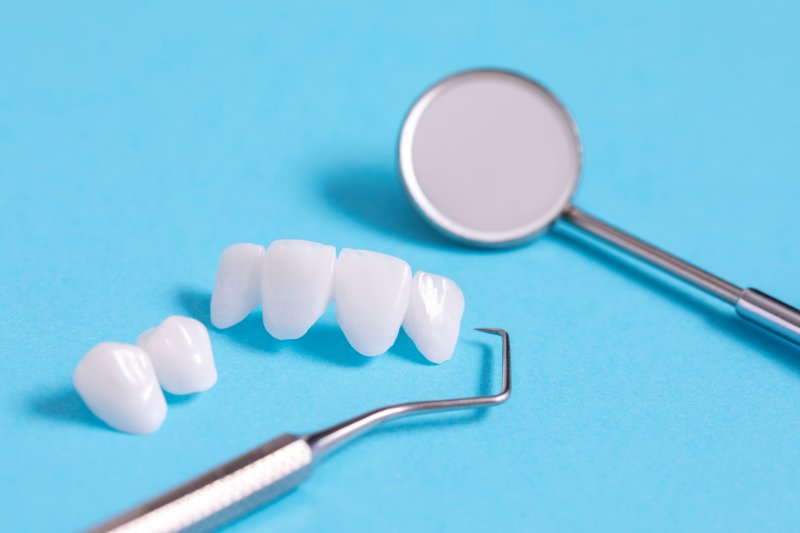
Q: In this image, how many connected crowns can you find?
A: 4